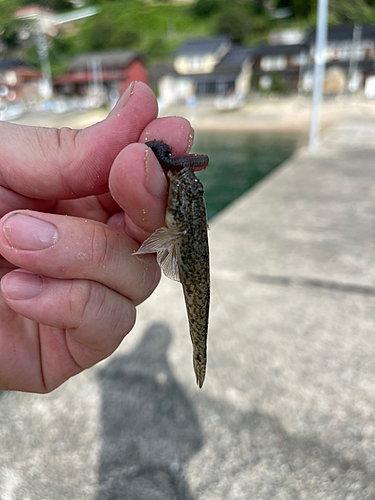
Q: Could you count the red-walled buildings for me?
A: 1